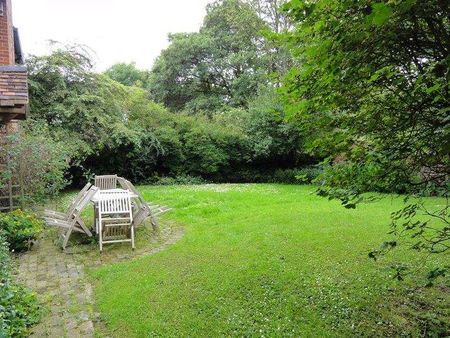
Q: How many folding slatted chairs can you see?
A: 6